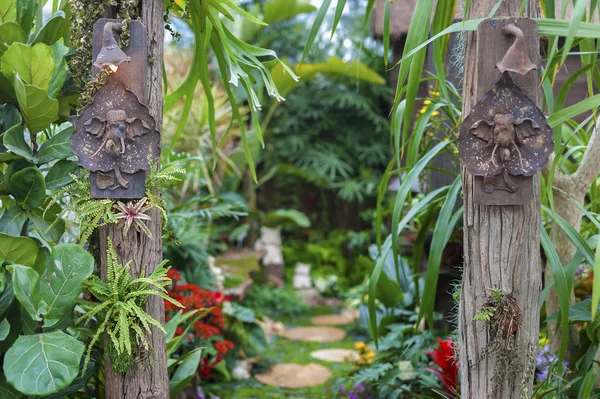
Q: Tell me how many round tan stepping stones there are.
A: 4